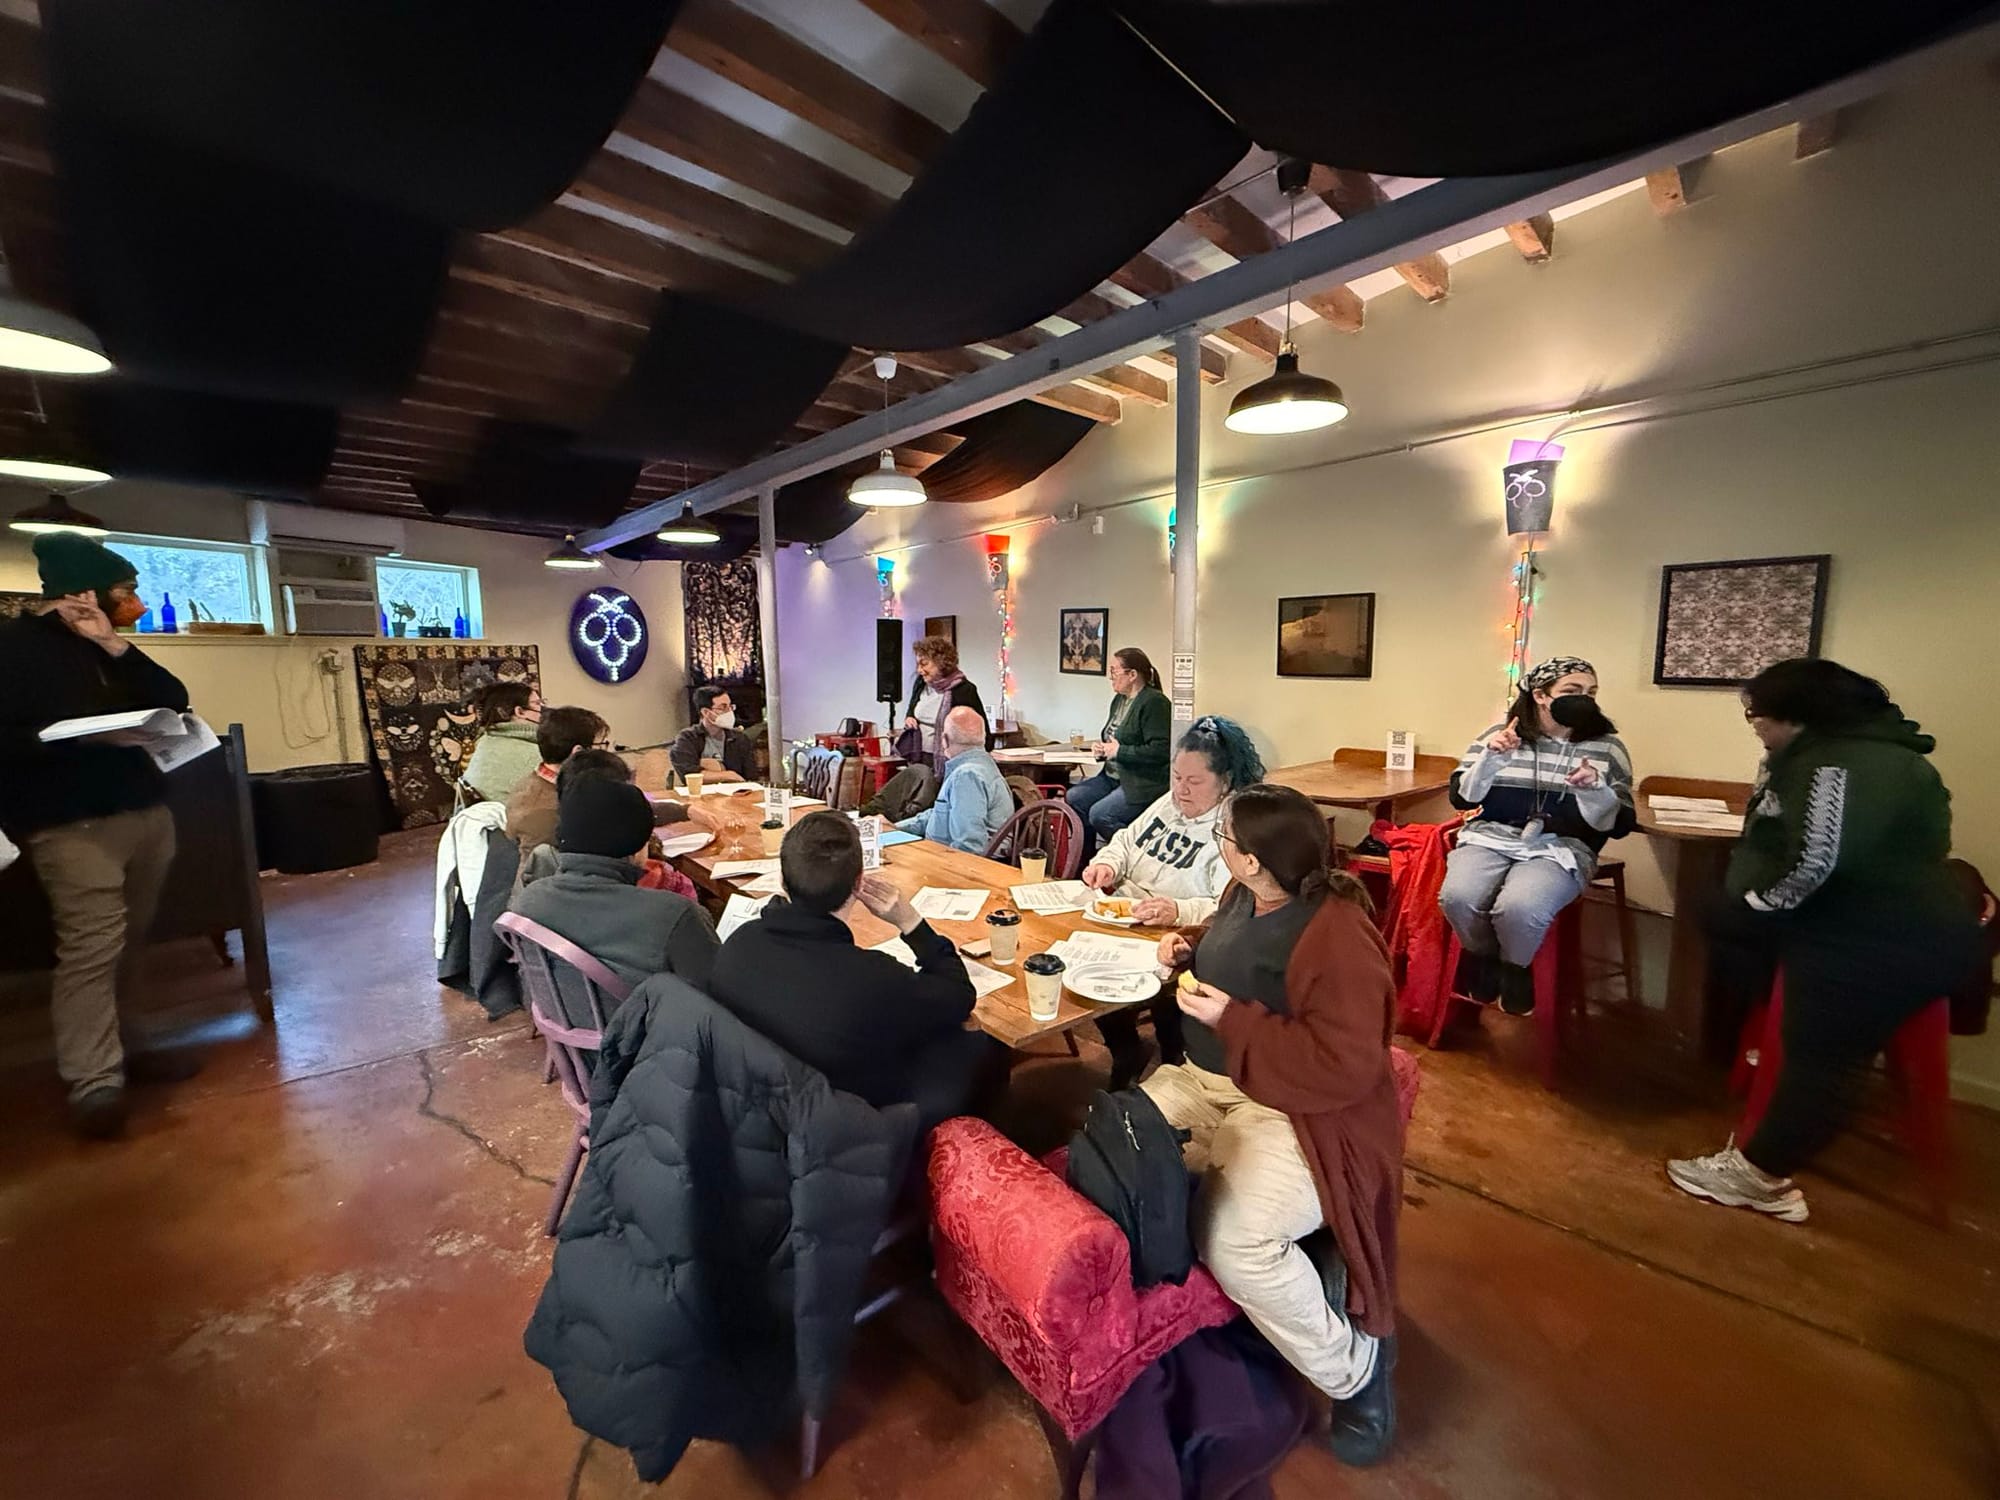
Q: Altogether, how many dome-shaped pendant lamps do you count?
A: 7